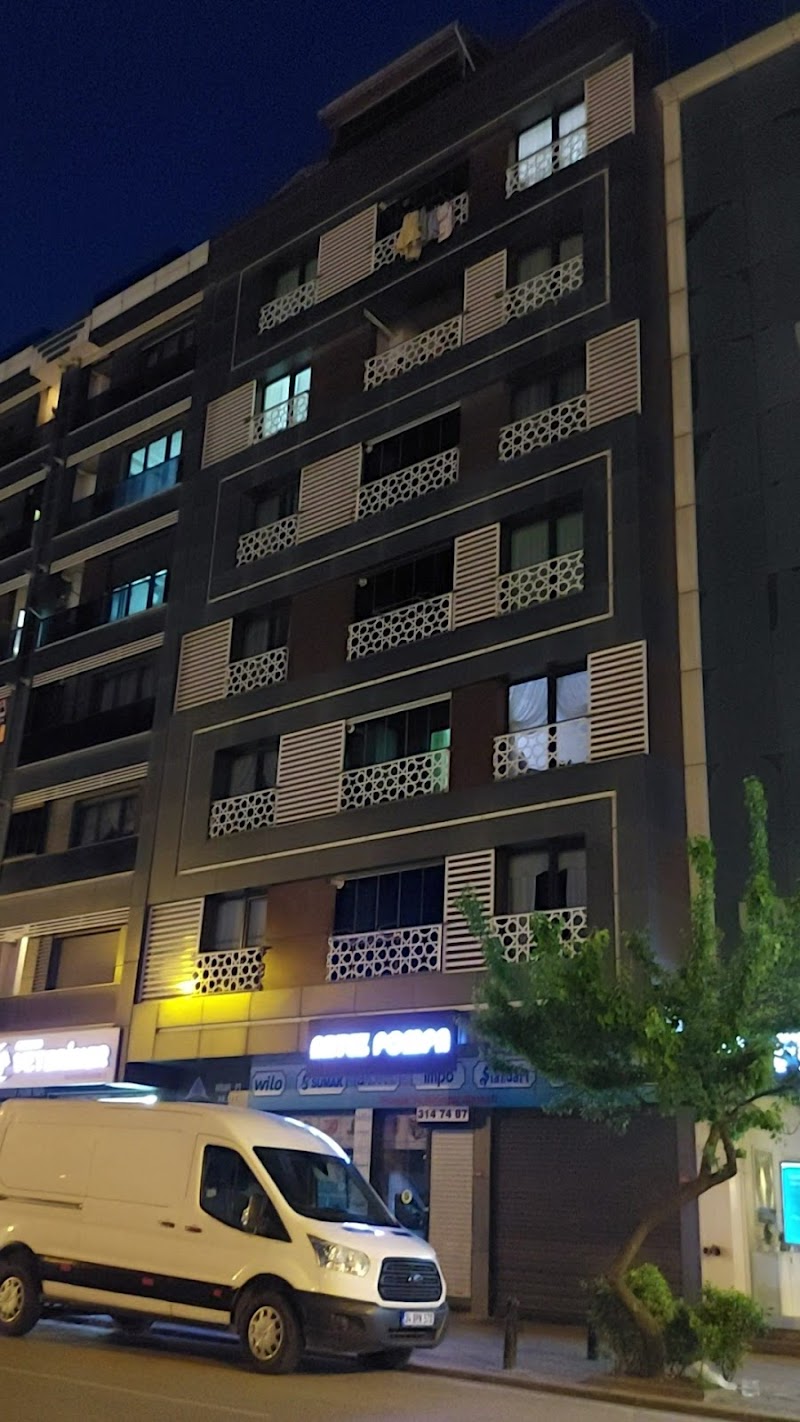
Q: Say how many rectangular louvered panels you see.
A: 12